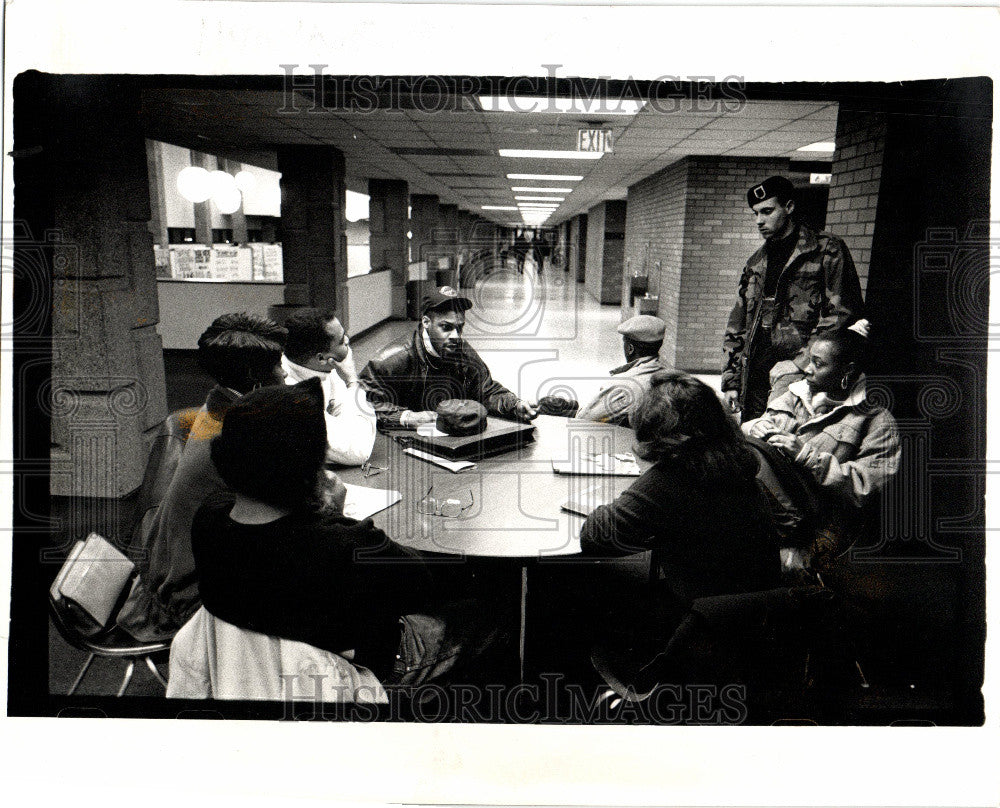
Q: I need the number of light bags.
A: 1